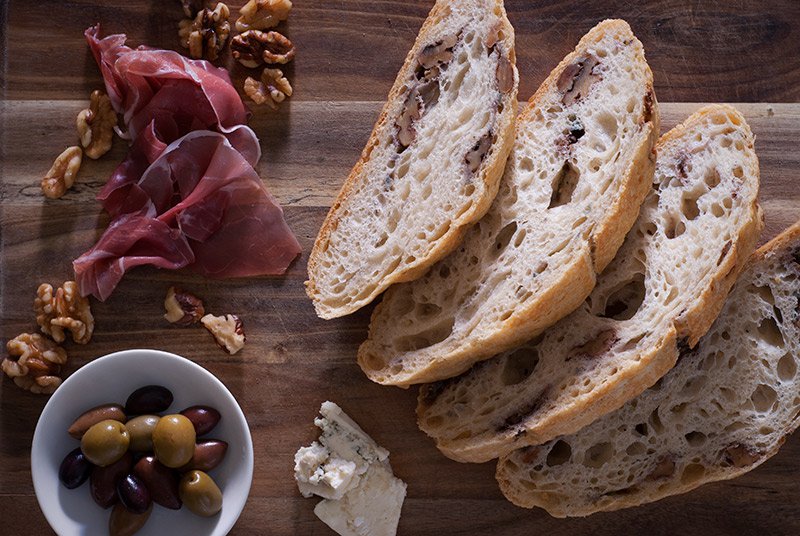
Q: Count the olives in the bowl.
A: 13